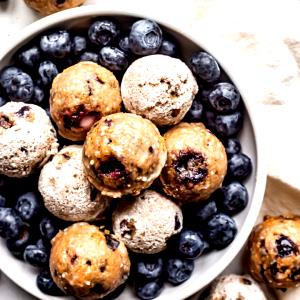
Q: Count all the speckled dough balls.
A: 11